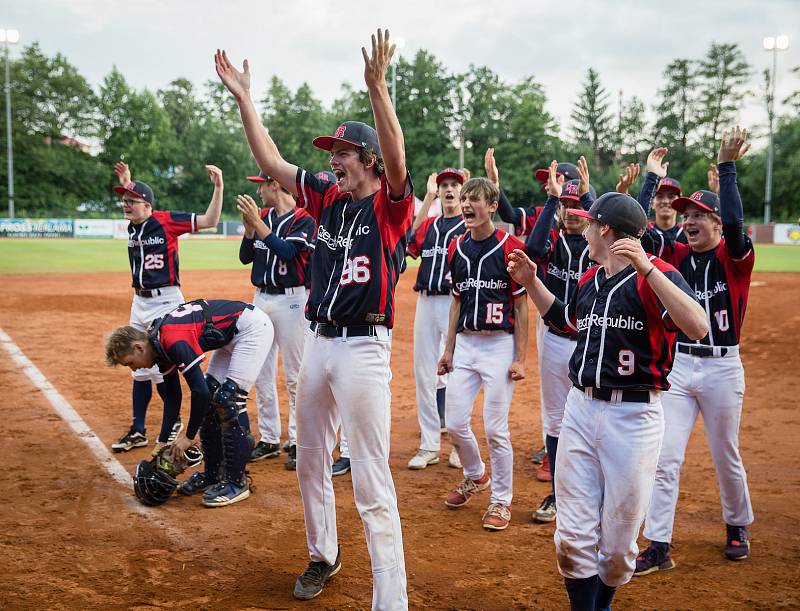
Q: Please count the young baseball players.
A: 12